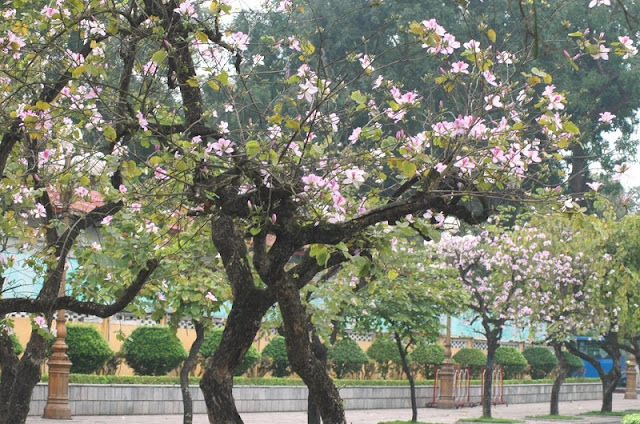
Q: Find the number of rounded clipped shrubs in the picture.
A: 12